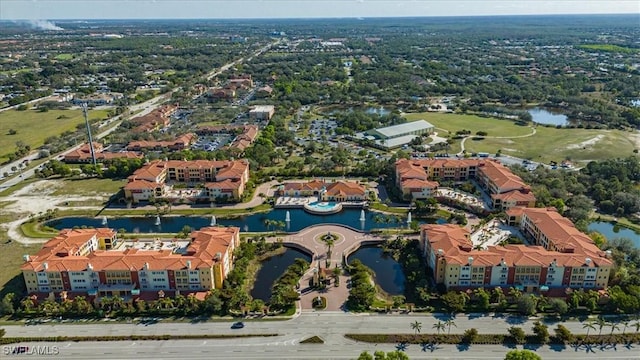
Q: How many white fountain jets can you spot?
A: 6